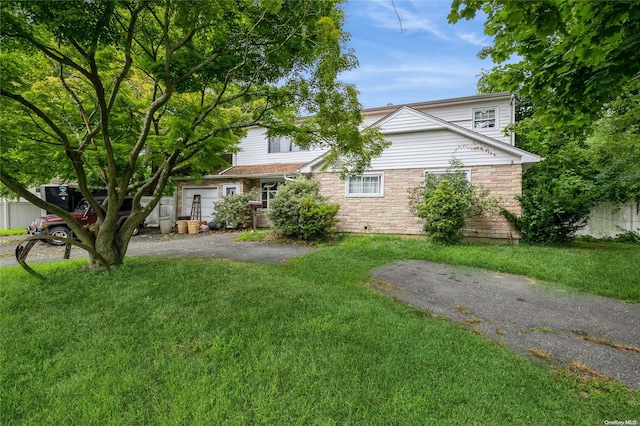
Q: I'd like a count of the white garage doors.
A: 1